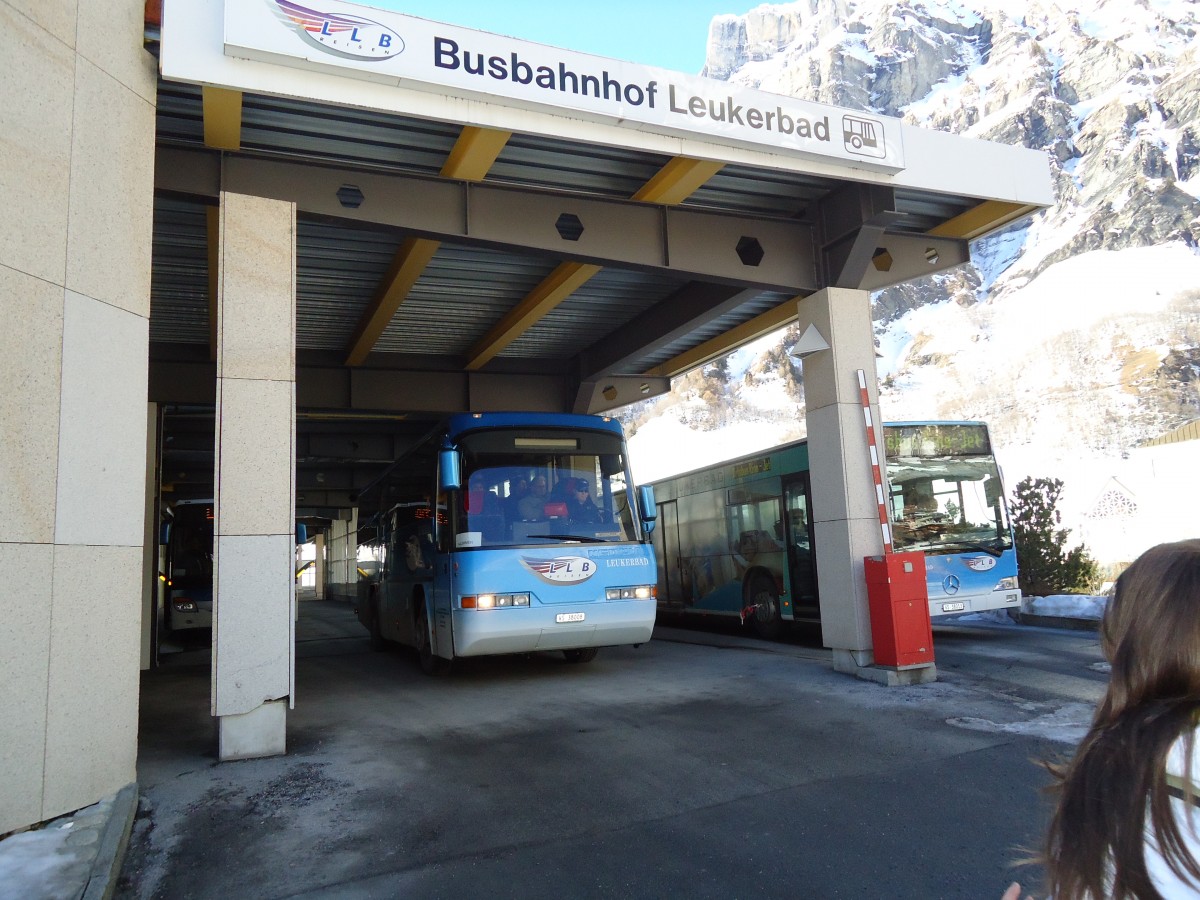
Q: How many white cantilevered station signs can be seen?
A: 1